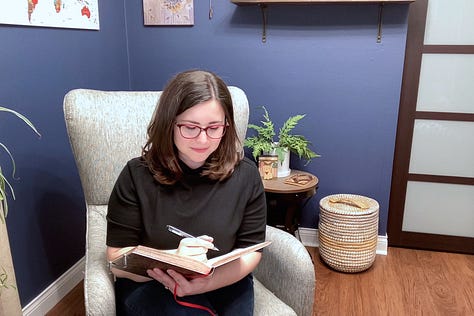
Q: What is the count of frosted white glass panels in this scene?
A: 4